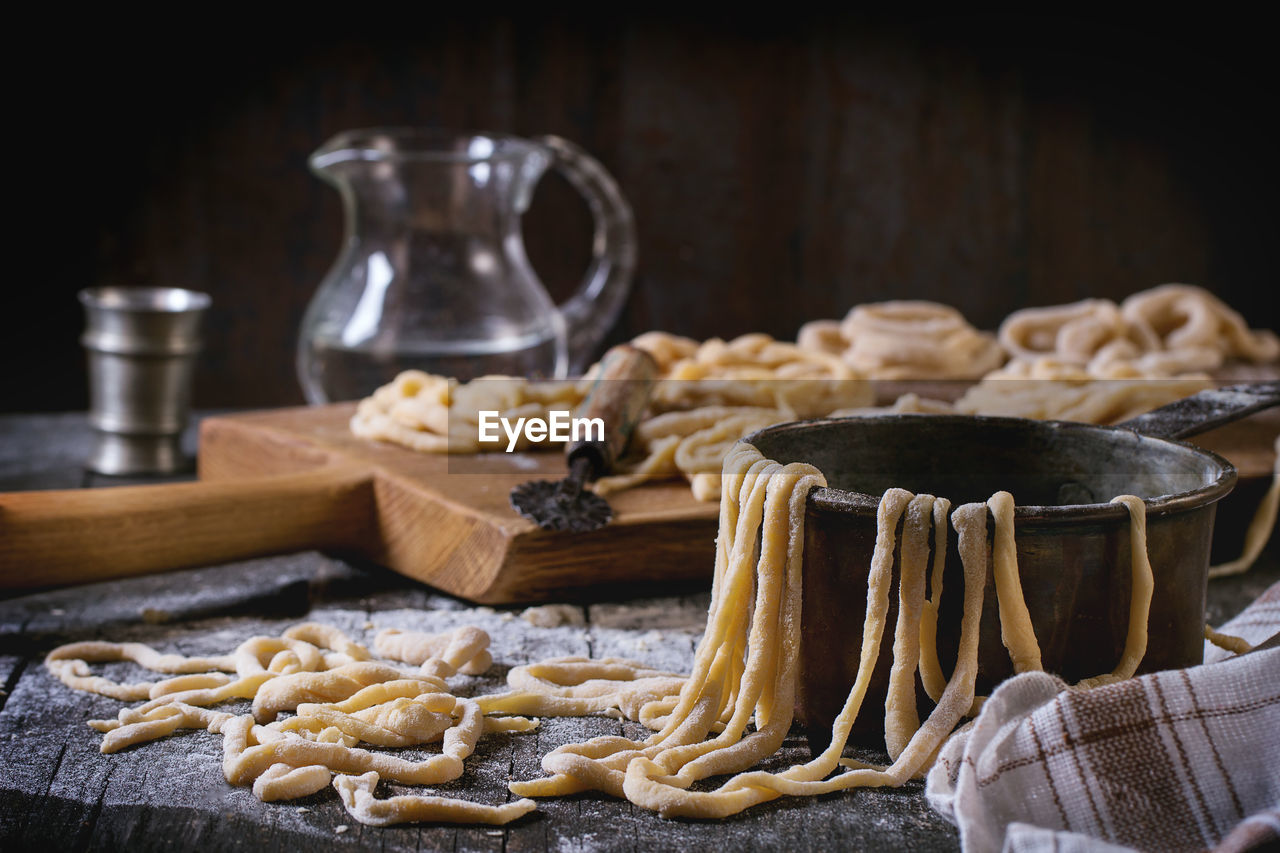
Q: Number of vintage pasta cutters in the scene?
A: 1